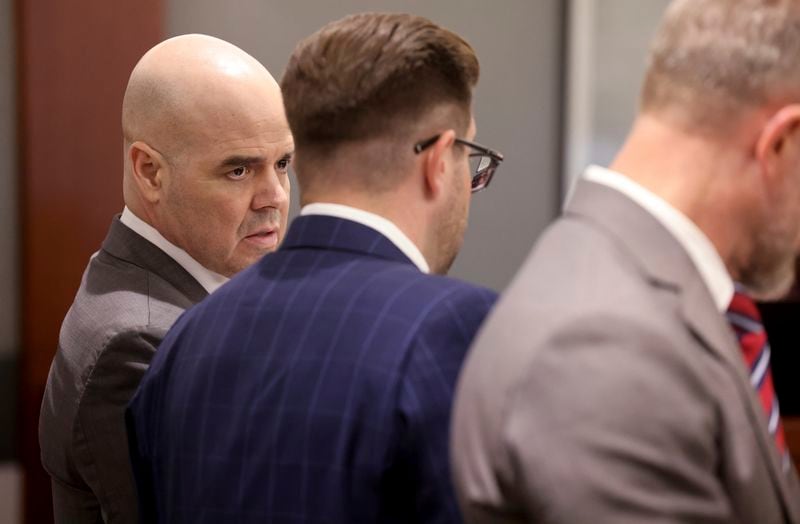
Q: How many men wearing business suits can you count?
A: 3